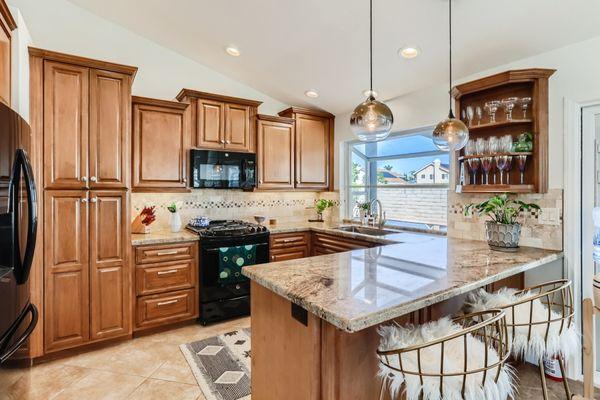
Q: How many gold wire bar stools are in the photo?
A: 2